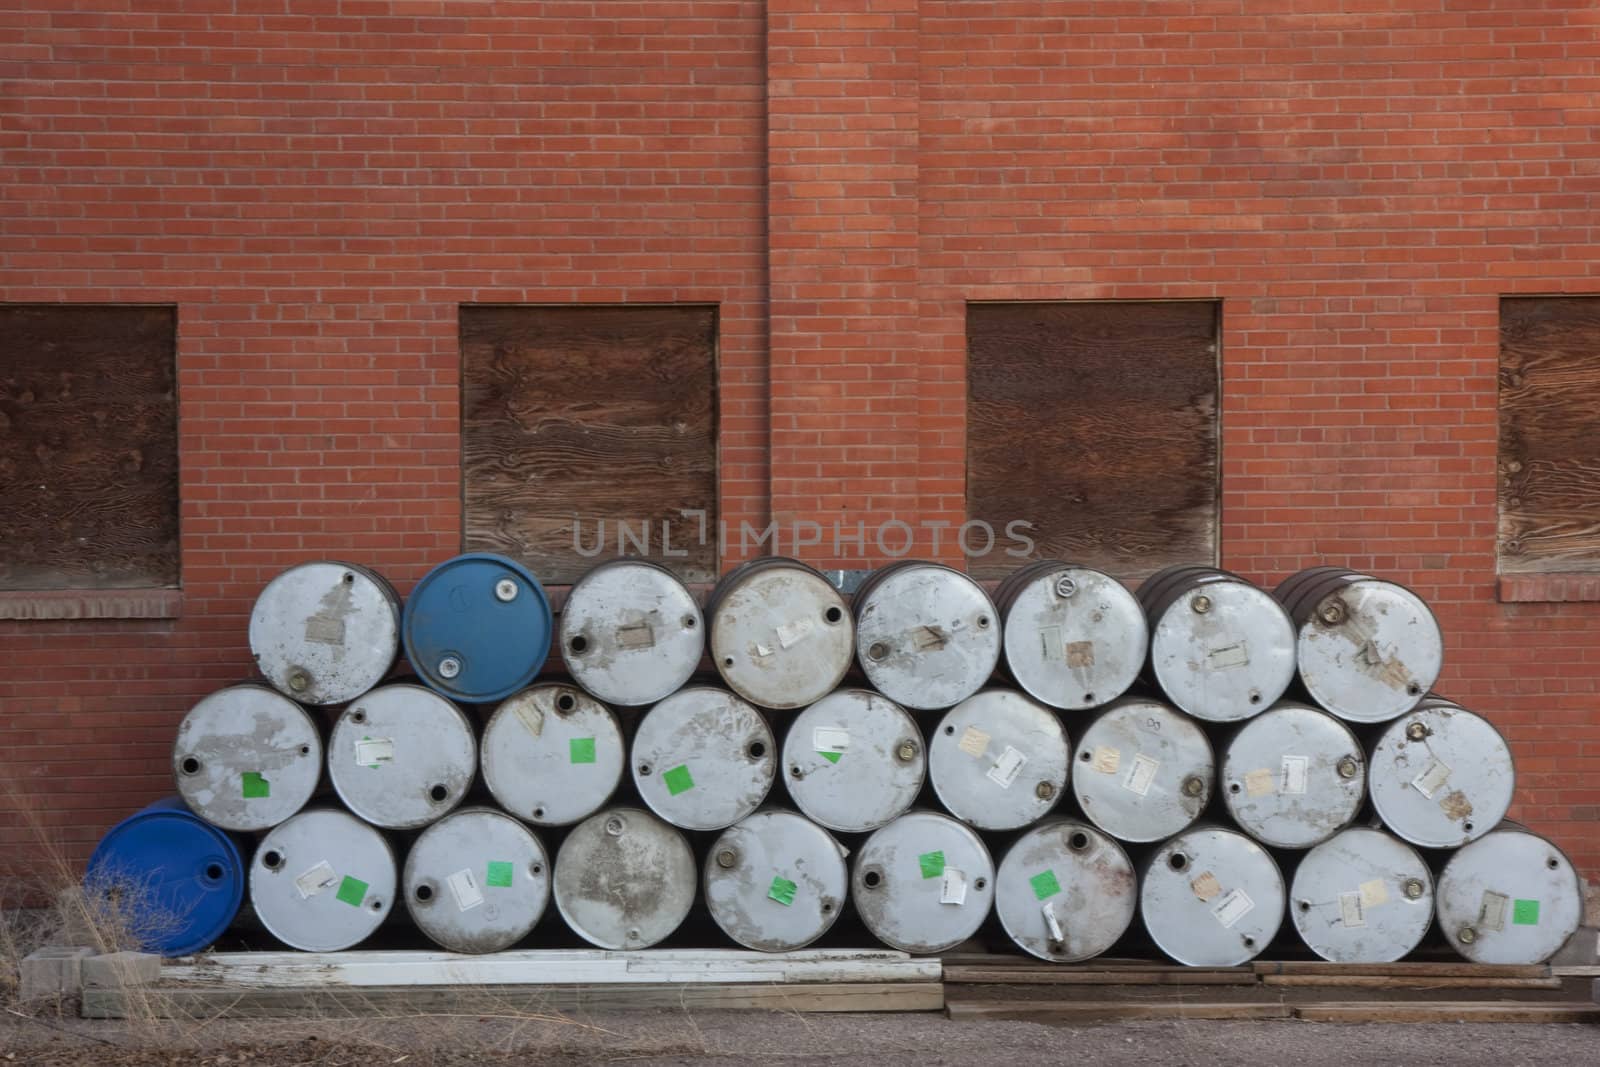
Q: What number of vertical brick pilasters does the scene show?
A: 1